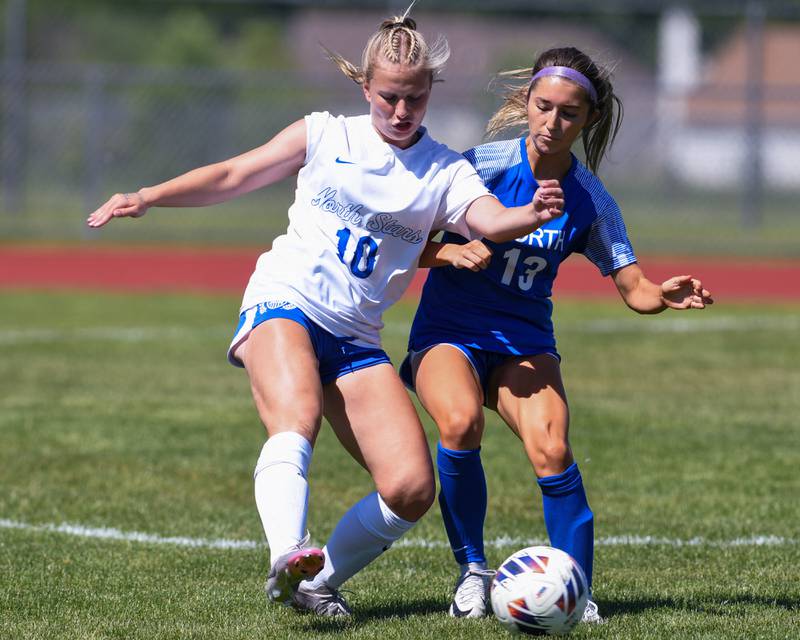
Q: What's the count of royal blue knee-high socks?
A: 2